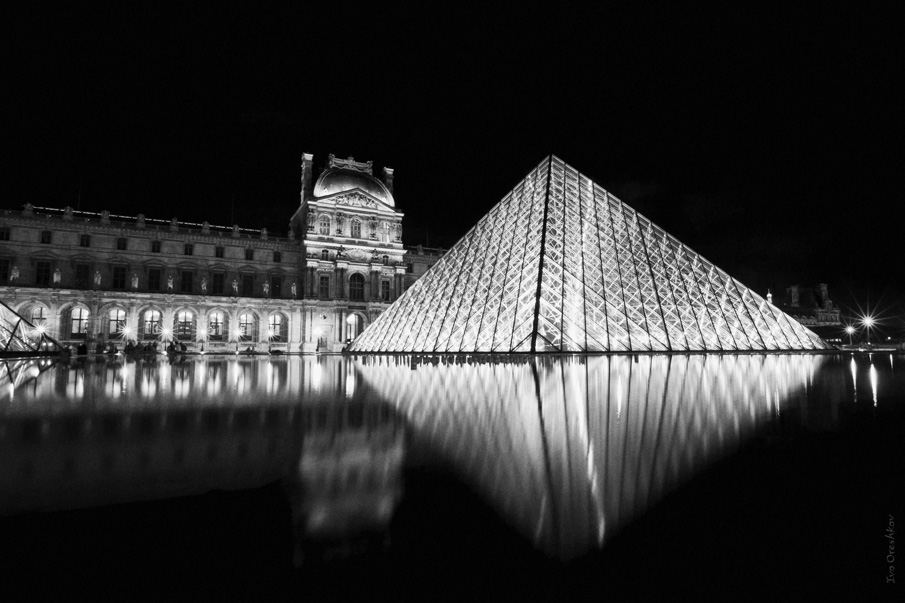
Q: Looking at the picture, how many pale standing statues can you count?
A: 9